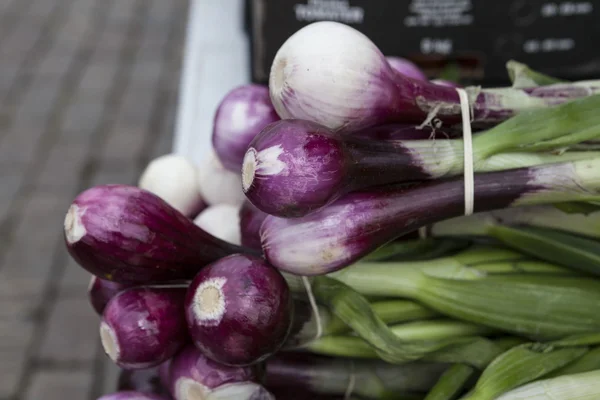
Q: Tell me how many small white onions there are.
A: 3